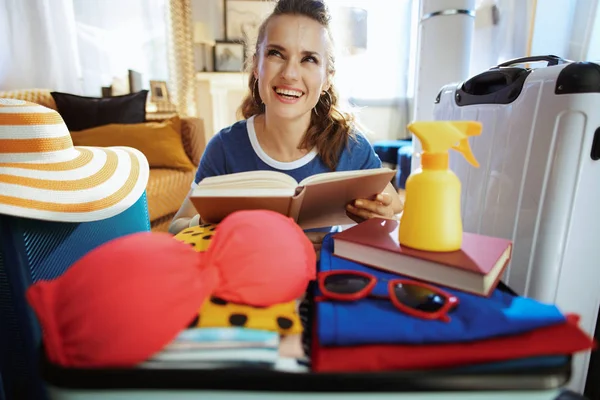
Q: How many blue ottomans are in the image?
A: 2